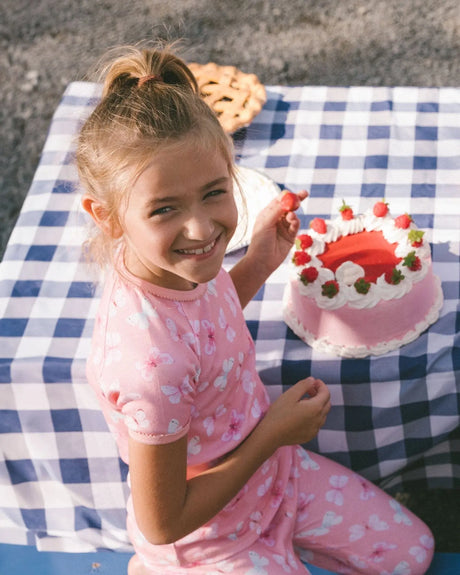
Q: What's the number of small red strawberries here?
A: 13